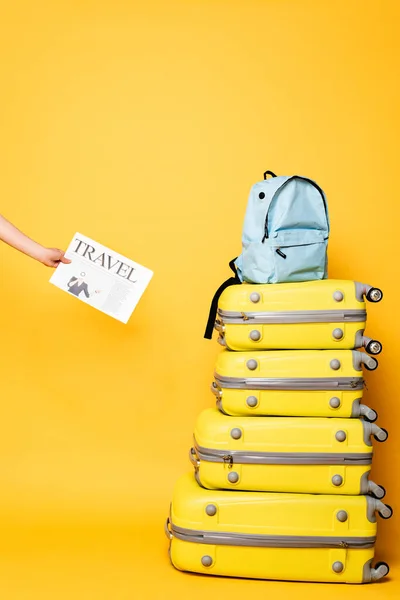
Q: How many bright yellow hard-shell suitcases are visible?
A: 4